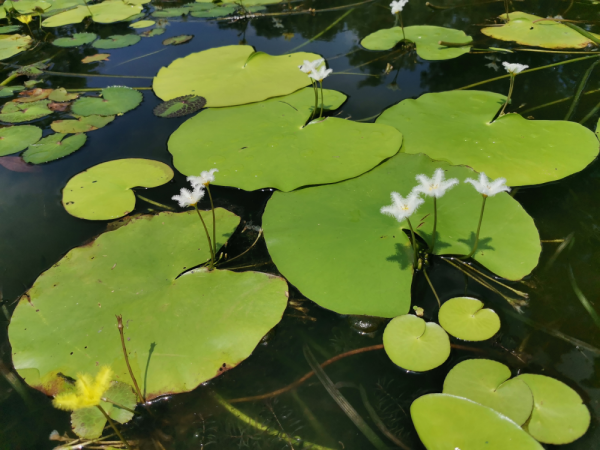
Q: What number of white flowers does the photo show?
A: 9